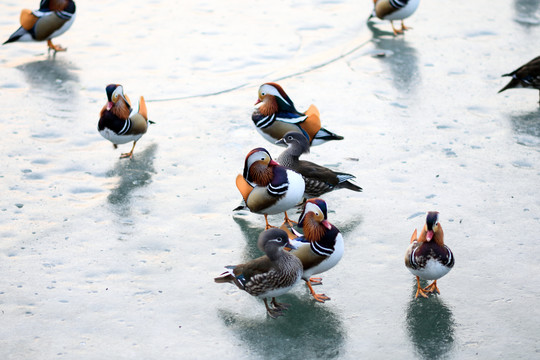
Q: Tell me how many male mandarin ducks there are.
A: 7